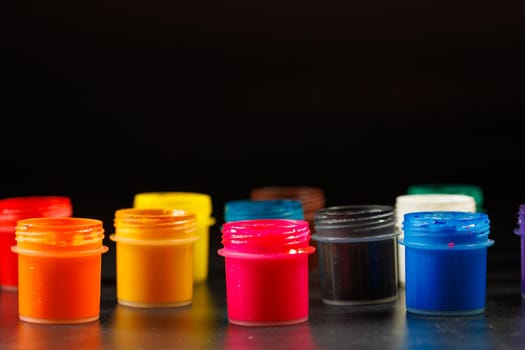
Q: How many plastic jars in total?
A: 12